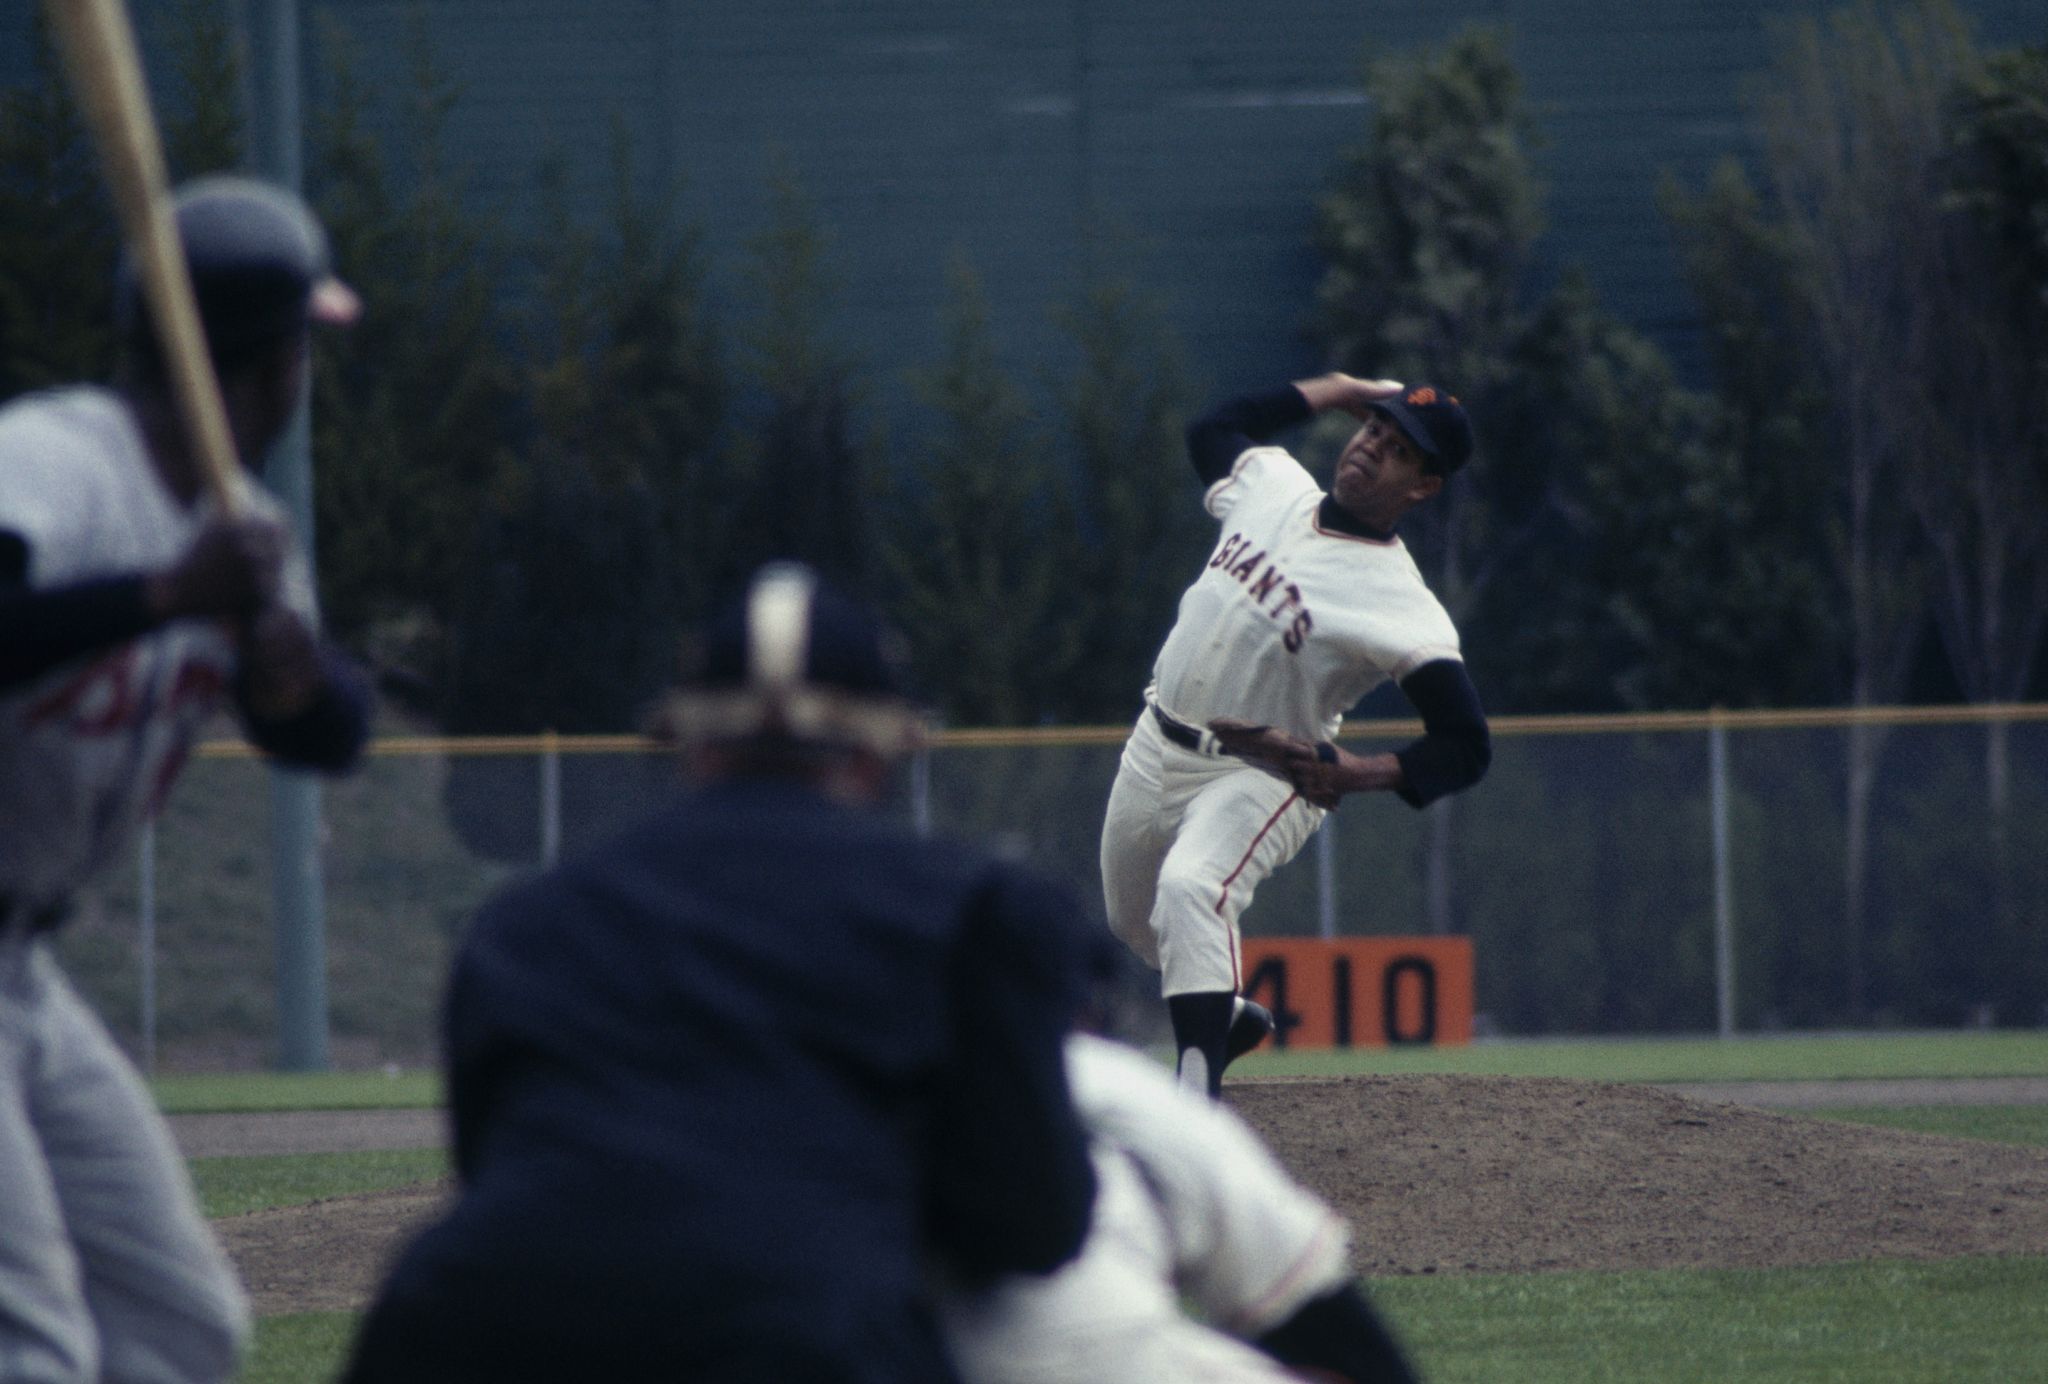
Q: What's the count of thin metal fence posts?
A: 5